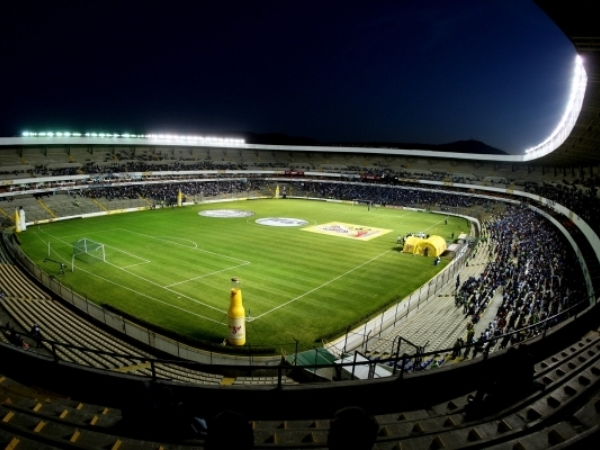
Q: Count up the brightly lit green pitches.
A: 1